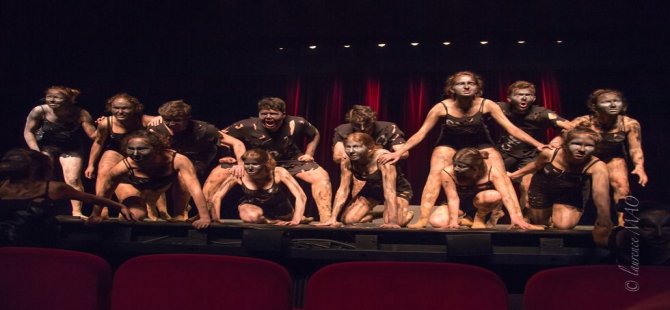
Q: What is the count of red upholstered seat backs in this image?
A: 4